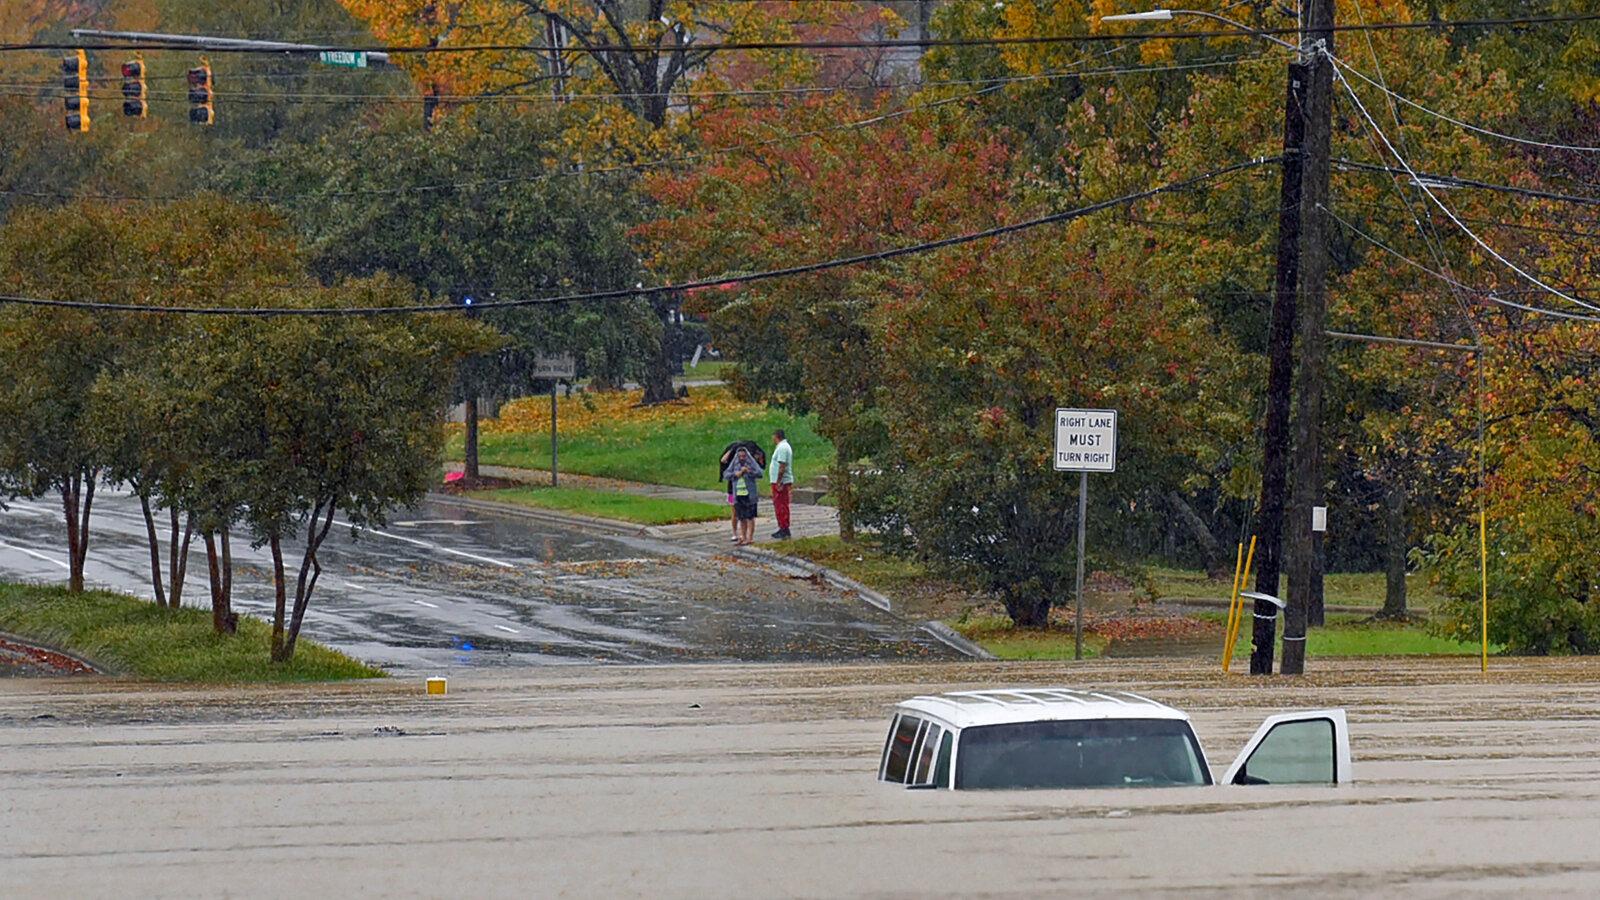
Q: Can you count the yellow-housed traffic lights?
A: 3